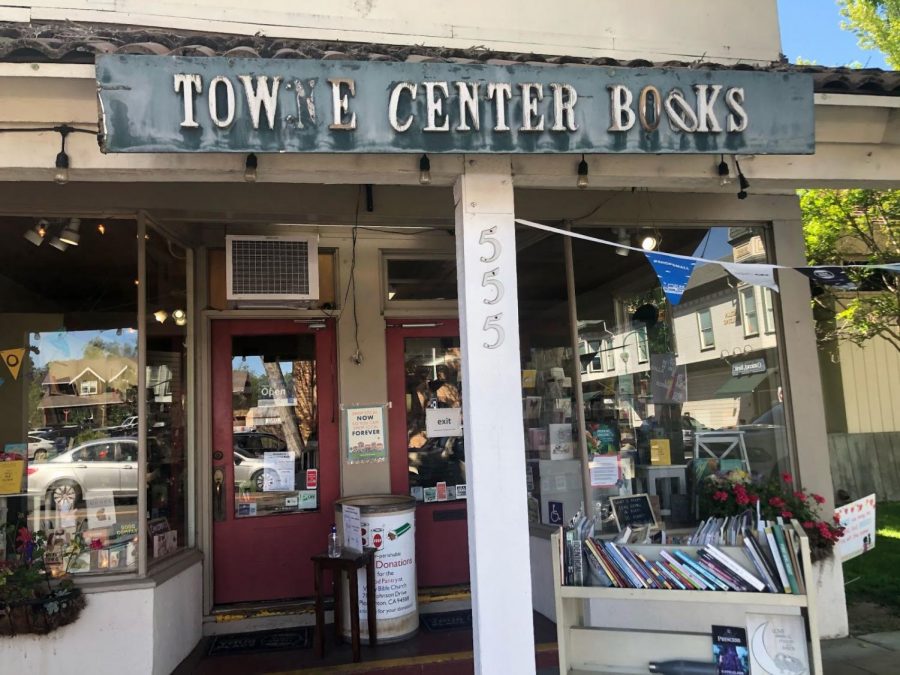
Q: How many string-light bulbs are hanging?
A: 5